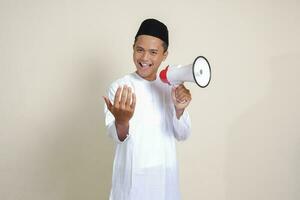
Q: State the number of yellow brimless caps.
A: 0